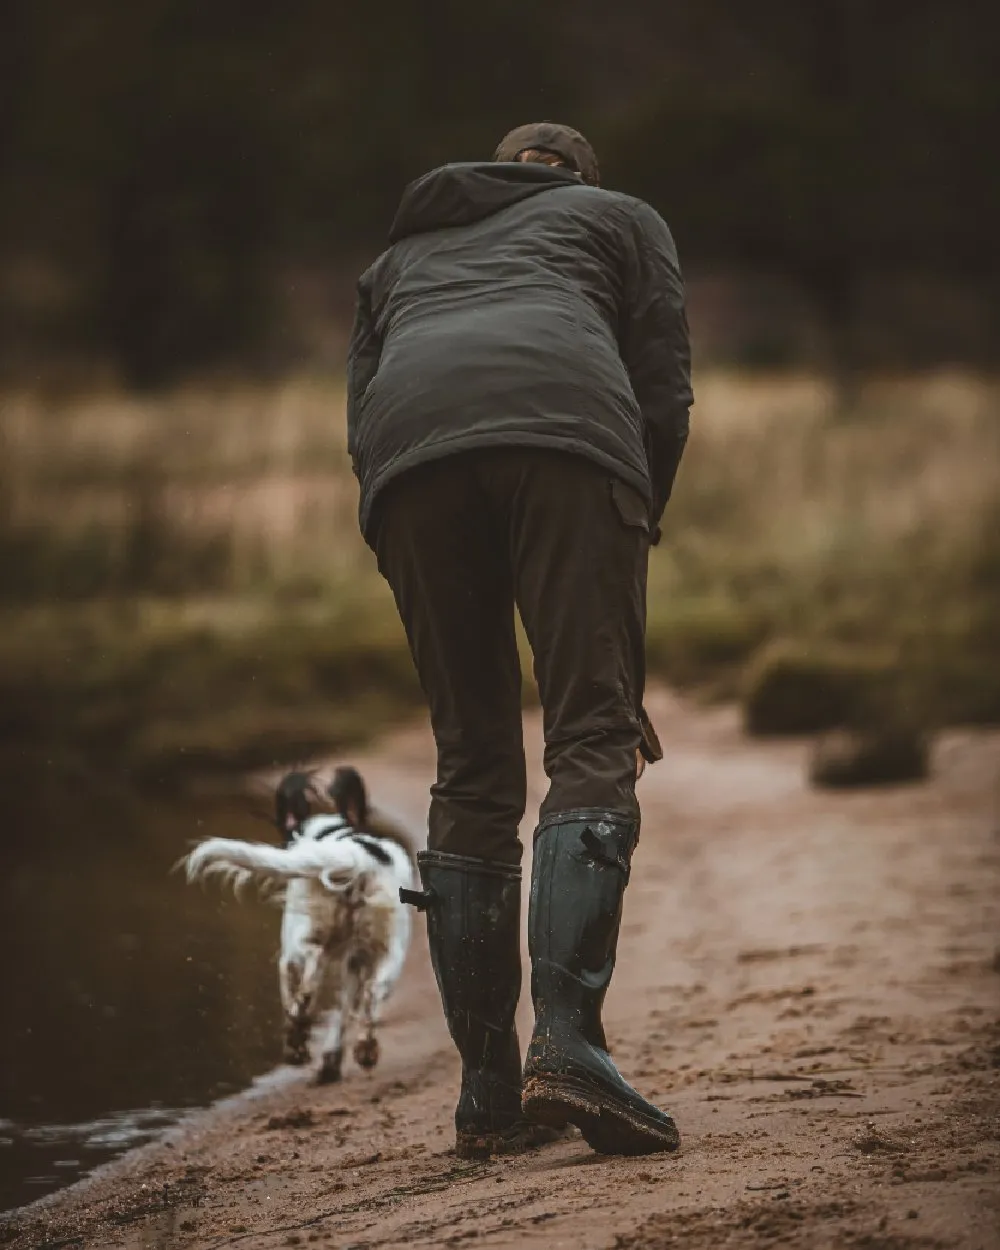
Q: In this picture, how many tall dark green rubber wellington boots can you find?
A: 2